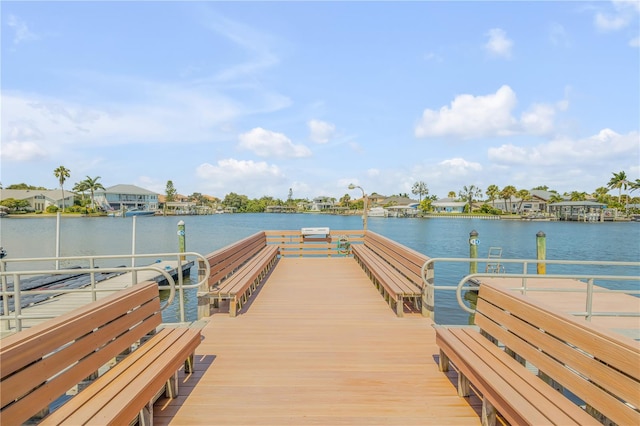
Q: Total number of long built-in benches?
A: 4